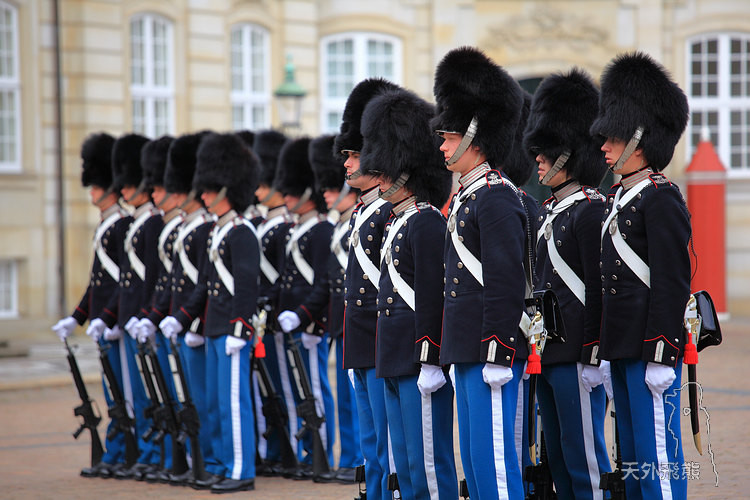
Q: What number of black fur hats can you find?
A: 15